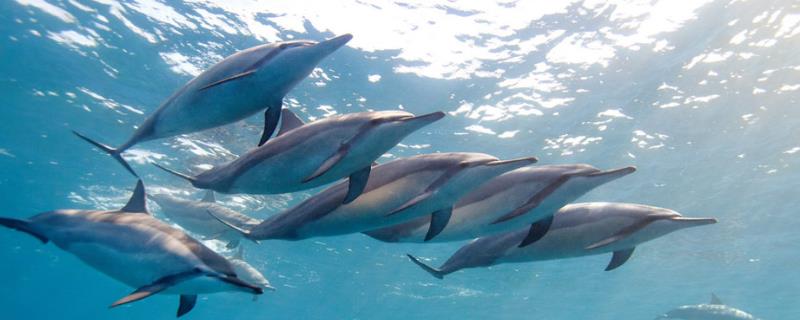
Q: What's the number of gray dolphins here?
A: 9